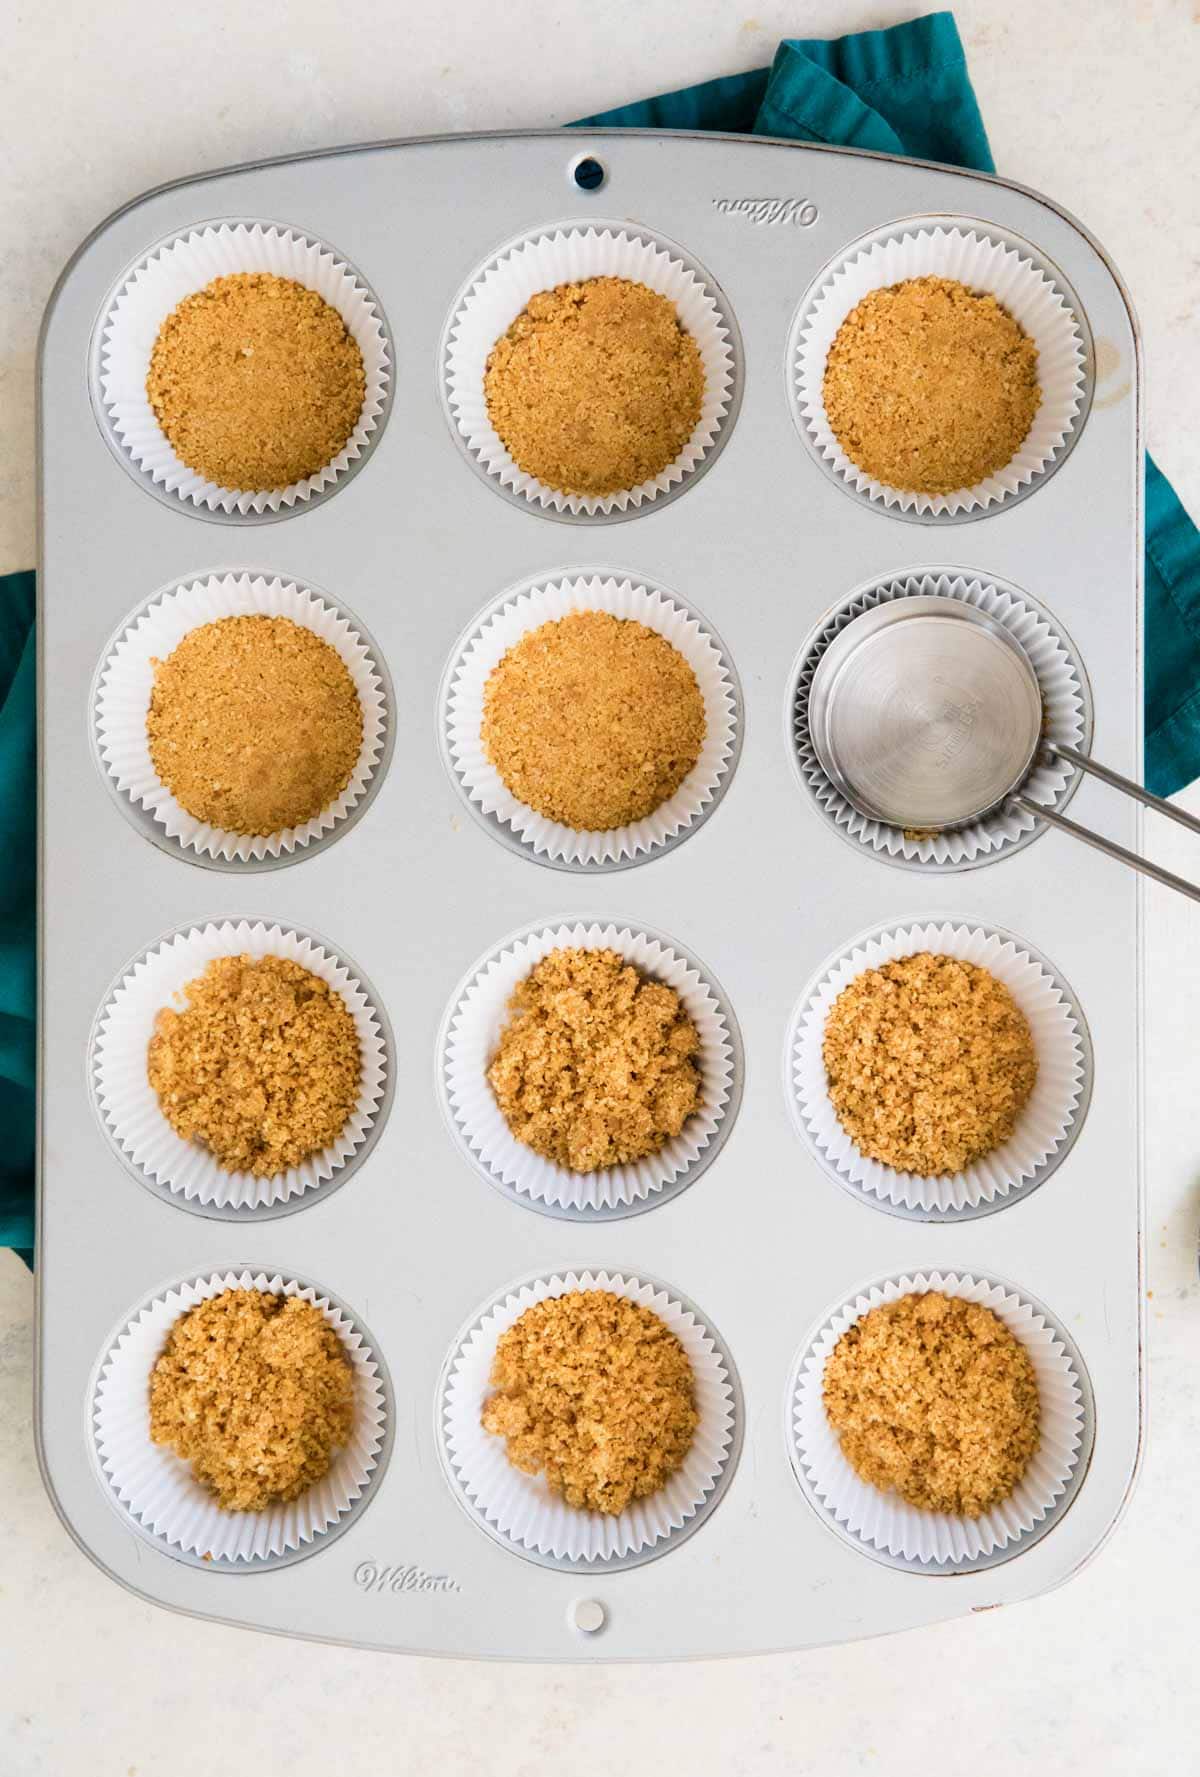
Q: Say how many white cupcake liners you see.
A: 12